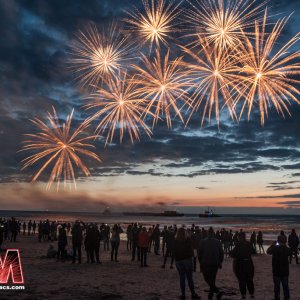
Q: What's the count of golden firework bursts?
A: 8